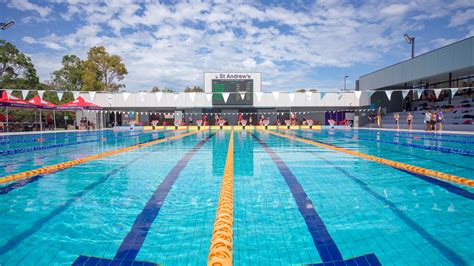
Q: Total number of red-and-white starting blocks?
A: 10